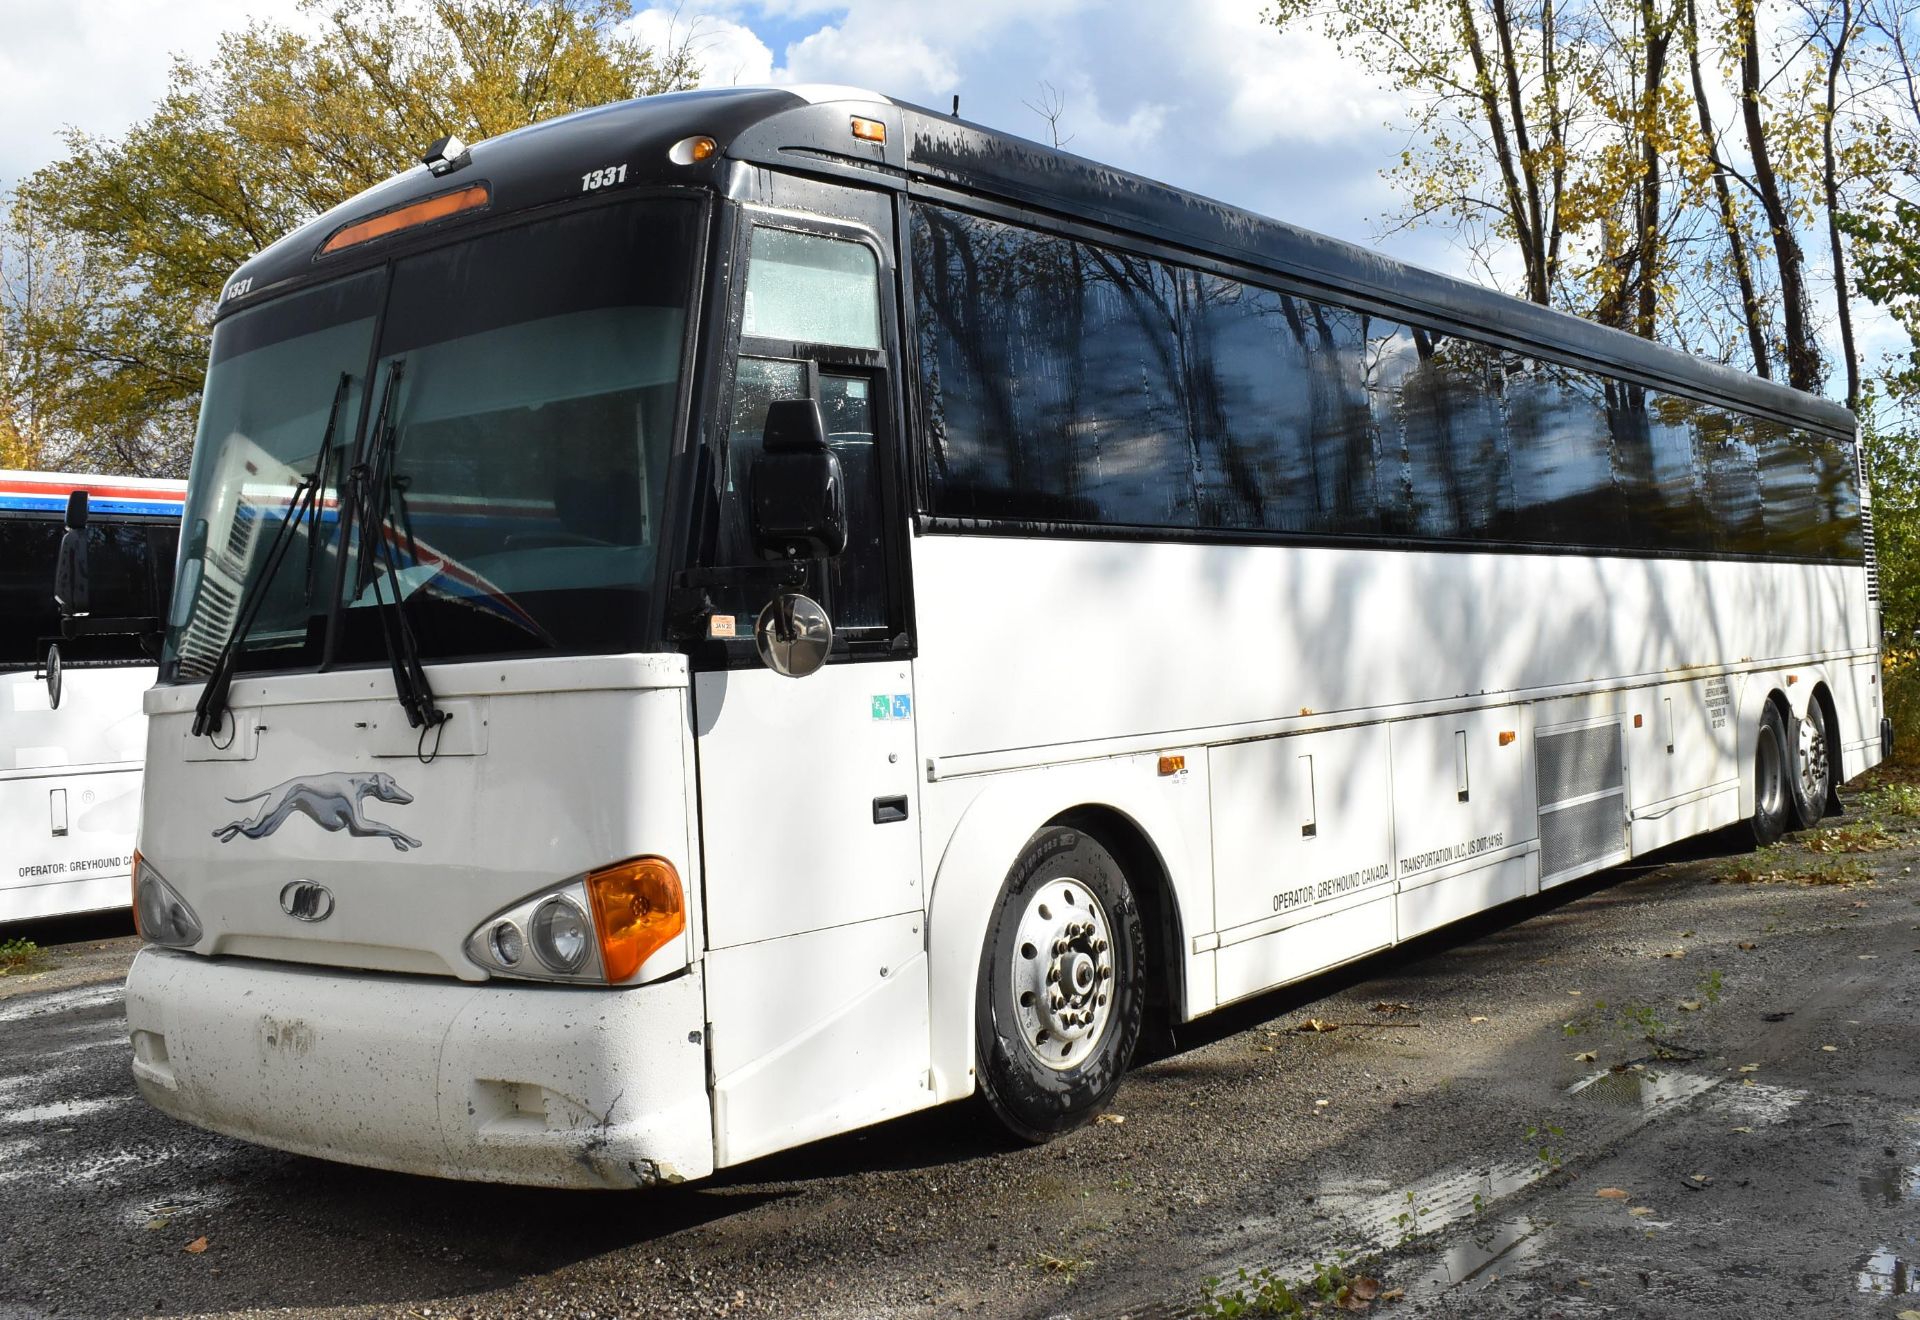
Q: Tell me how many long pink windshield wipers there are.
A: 0